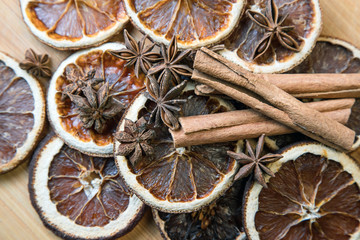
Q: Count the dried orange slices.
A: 10